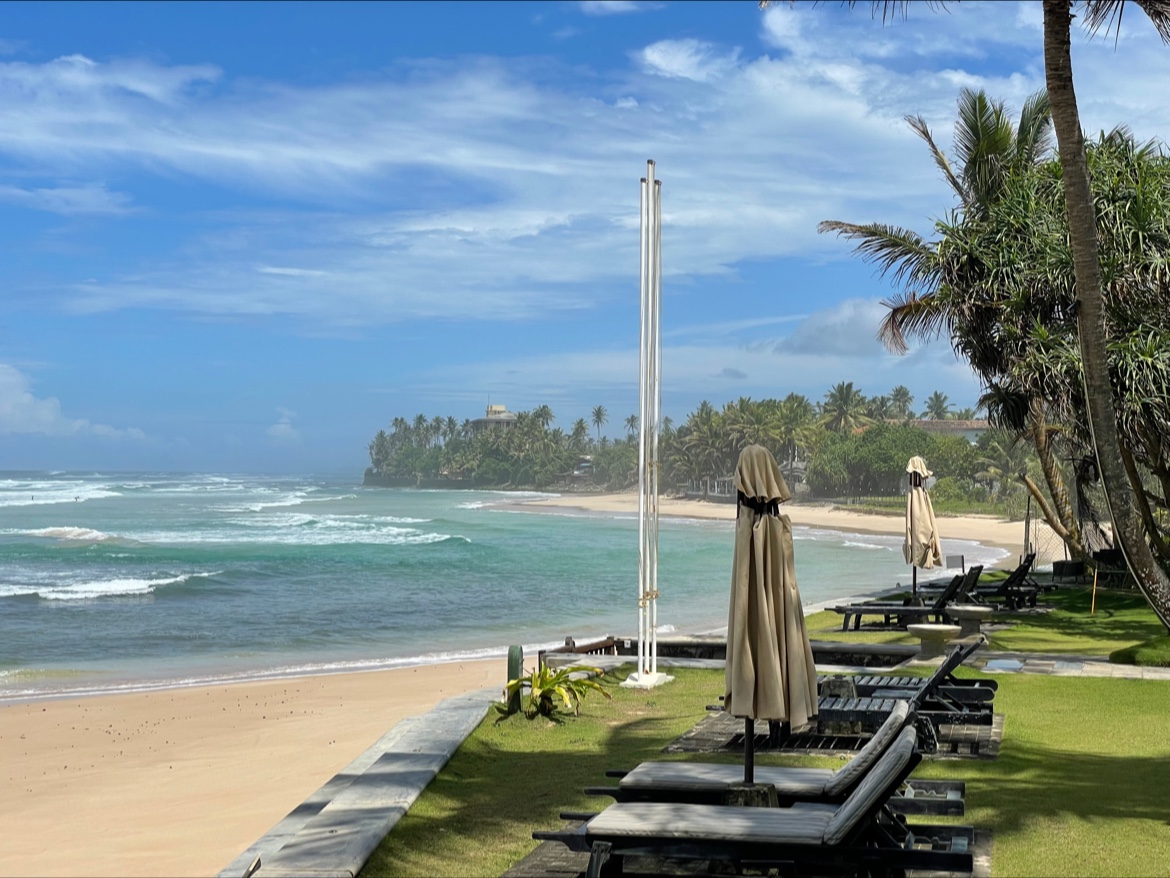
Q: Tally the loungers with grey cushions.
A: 2